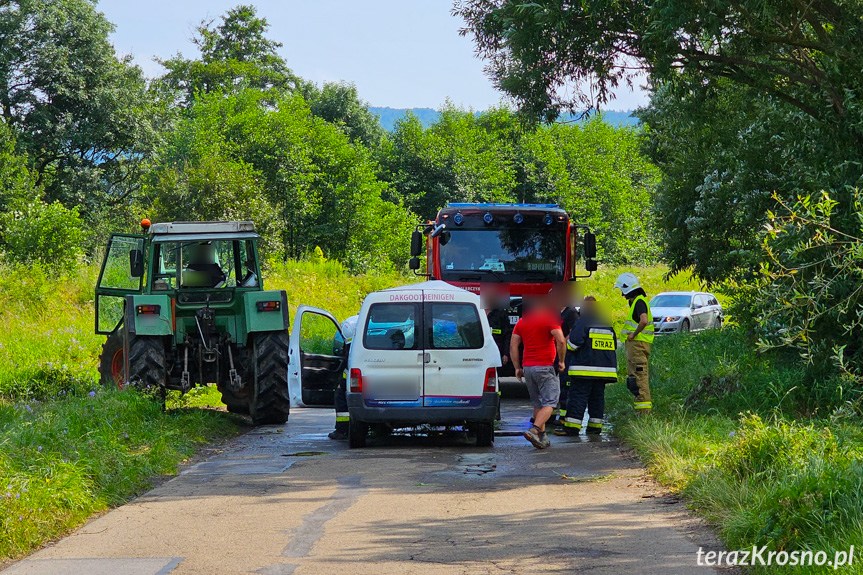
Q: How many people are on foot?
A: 6